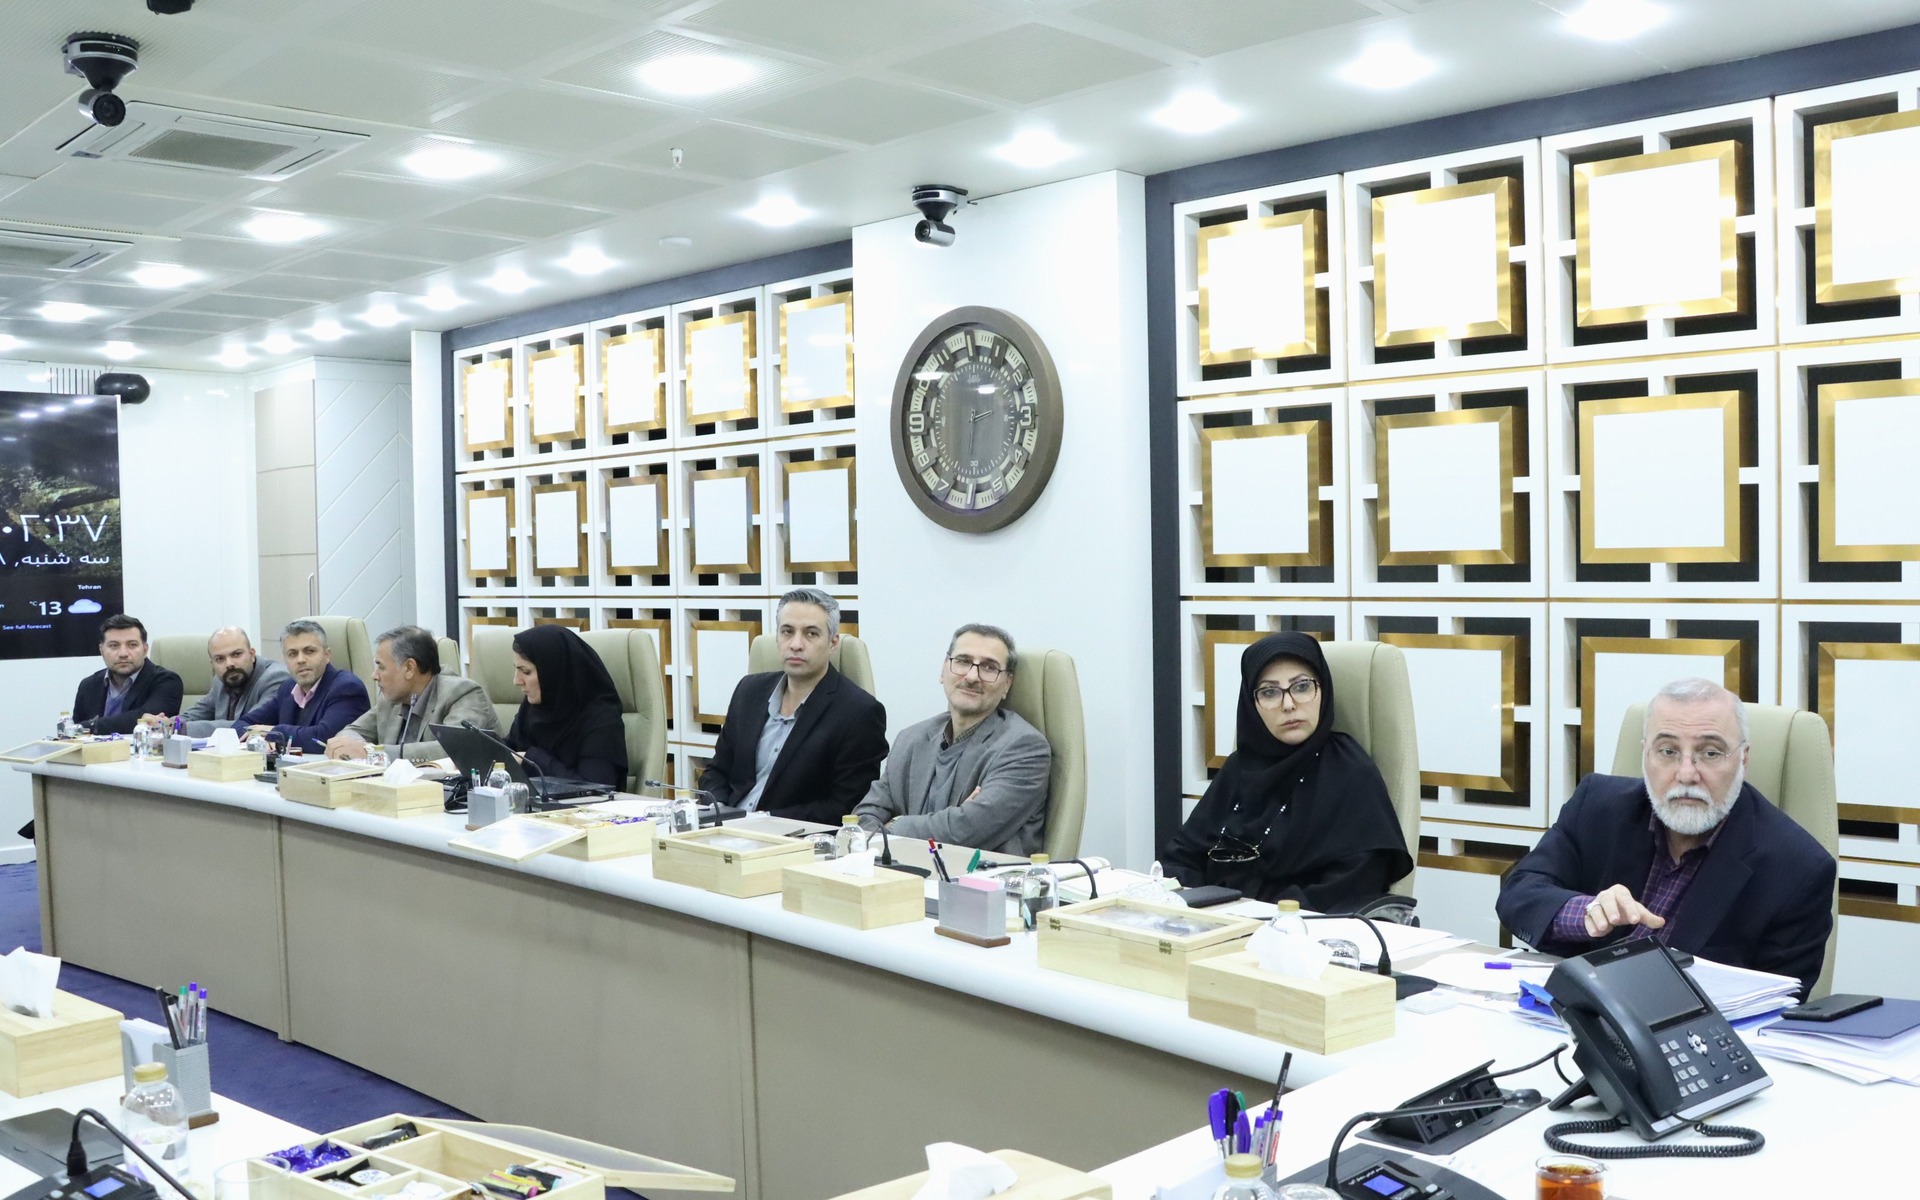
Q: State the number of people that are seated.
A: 9